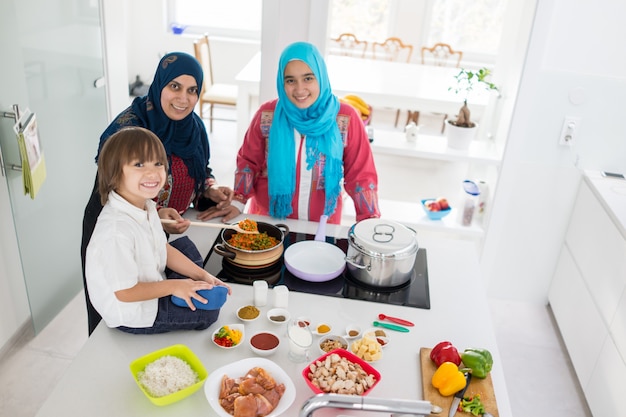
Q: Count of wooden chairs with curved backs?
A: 3